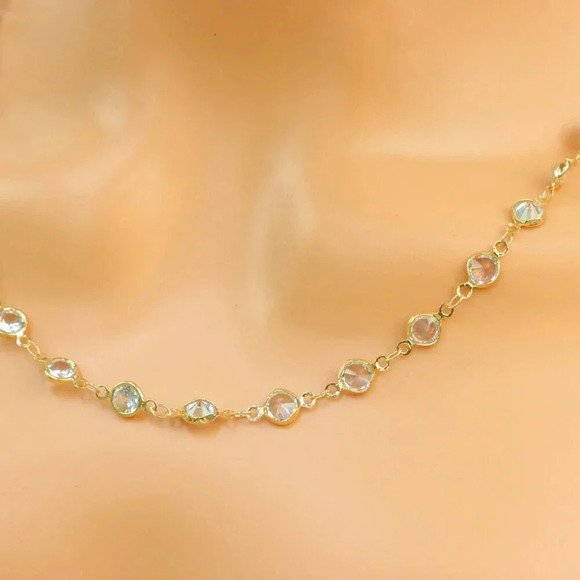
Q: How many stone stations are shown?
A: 10